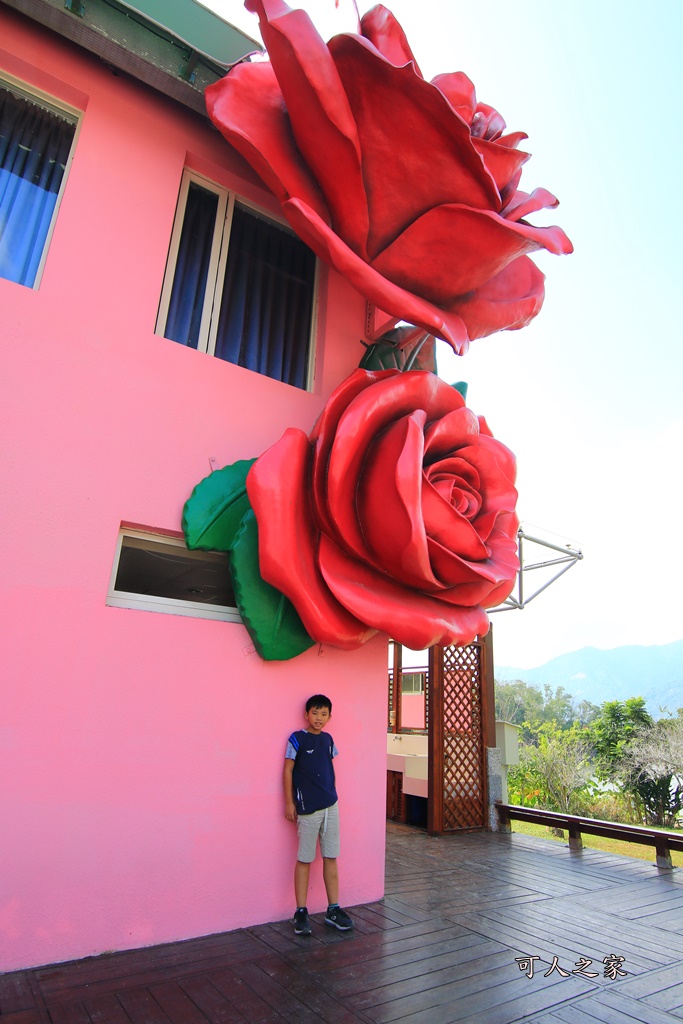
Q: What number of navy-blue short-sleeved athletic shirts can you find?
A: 1